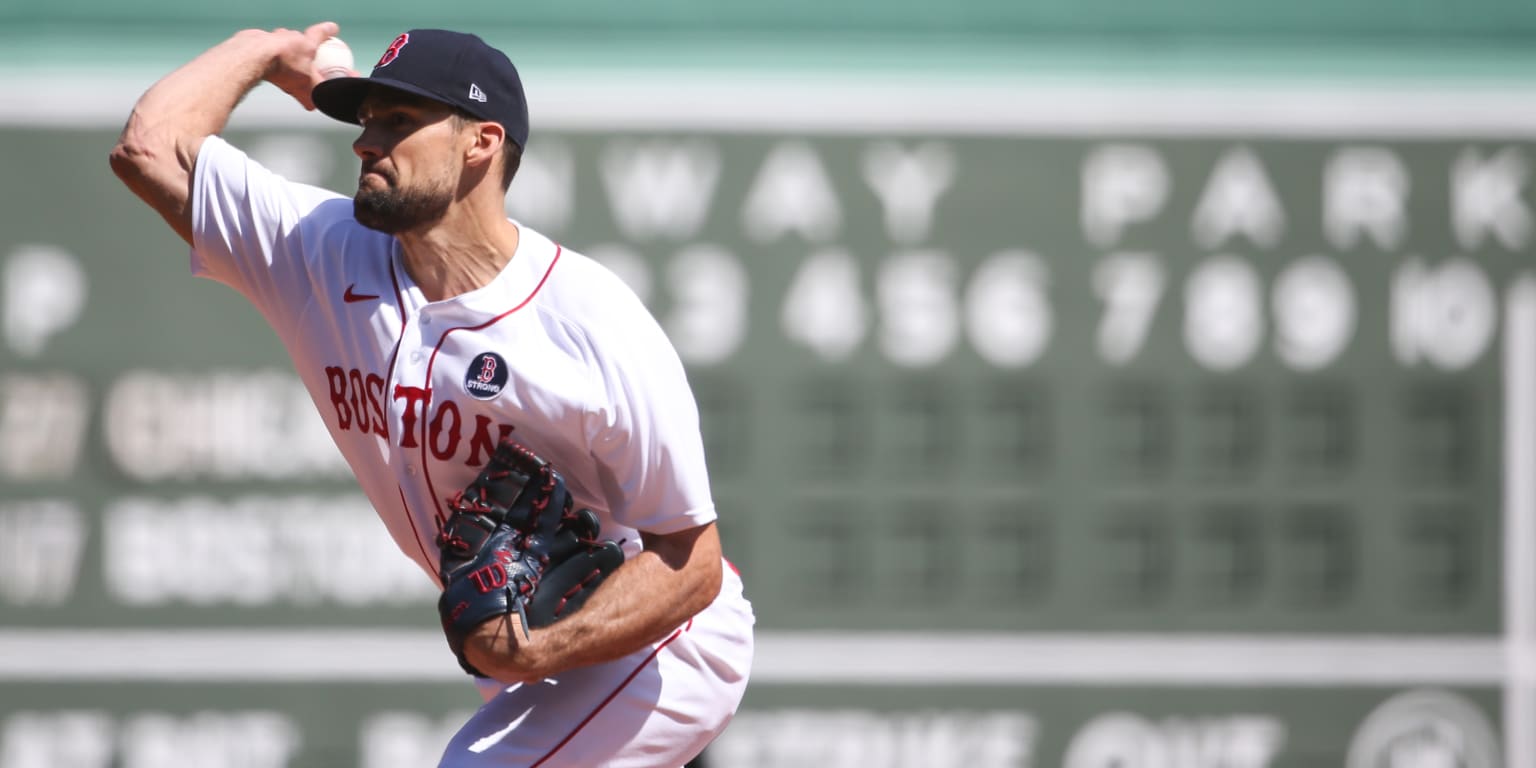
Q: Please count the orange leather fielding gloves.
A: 0